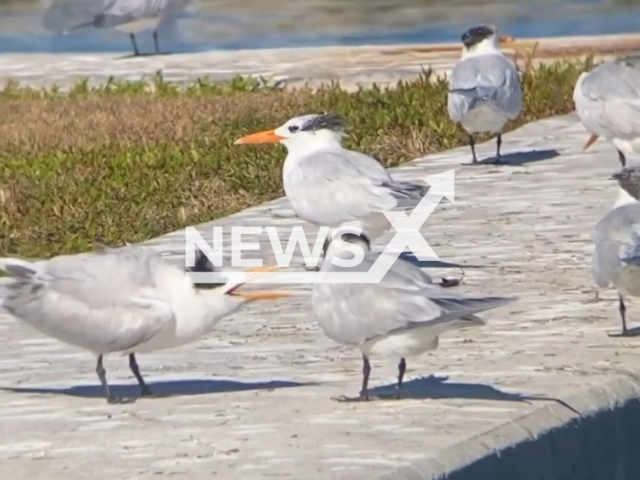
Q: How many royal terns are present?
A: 7